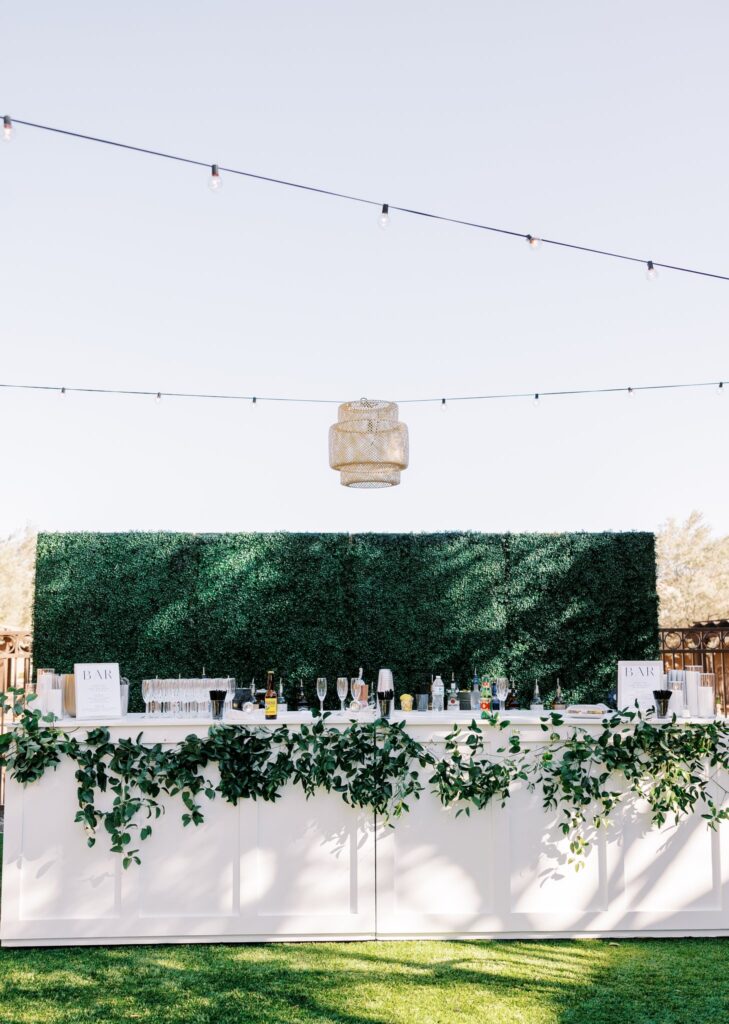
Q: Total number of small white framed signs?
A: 2